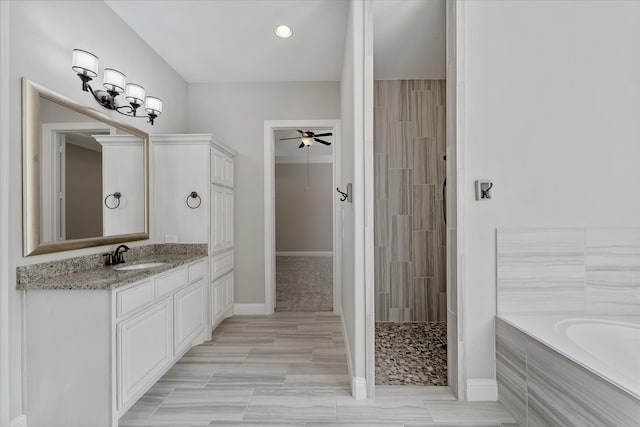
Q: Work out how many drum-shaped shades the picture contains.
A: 4